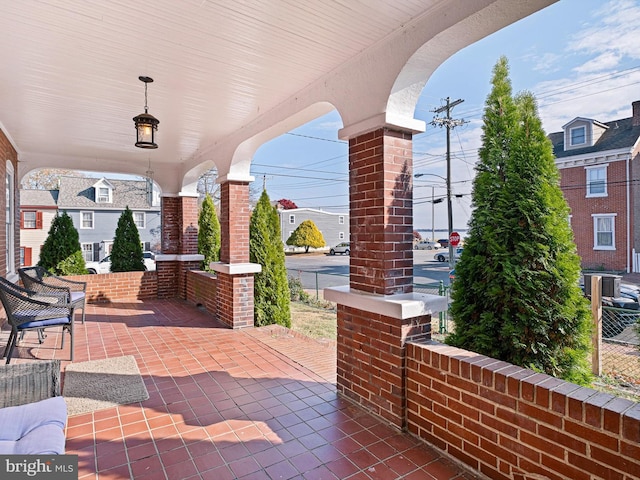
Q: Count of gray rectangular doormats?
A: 1